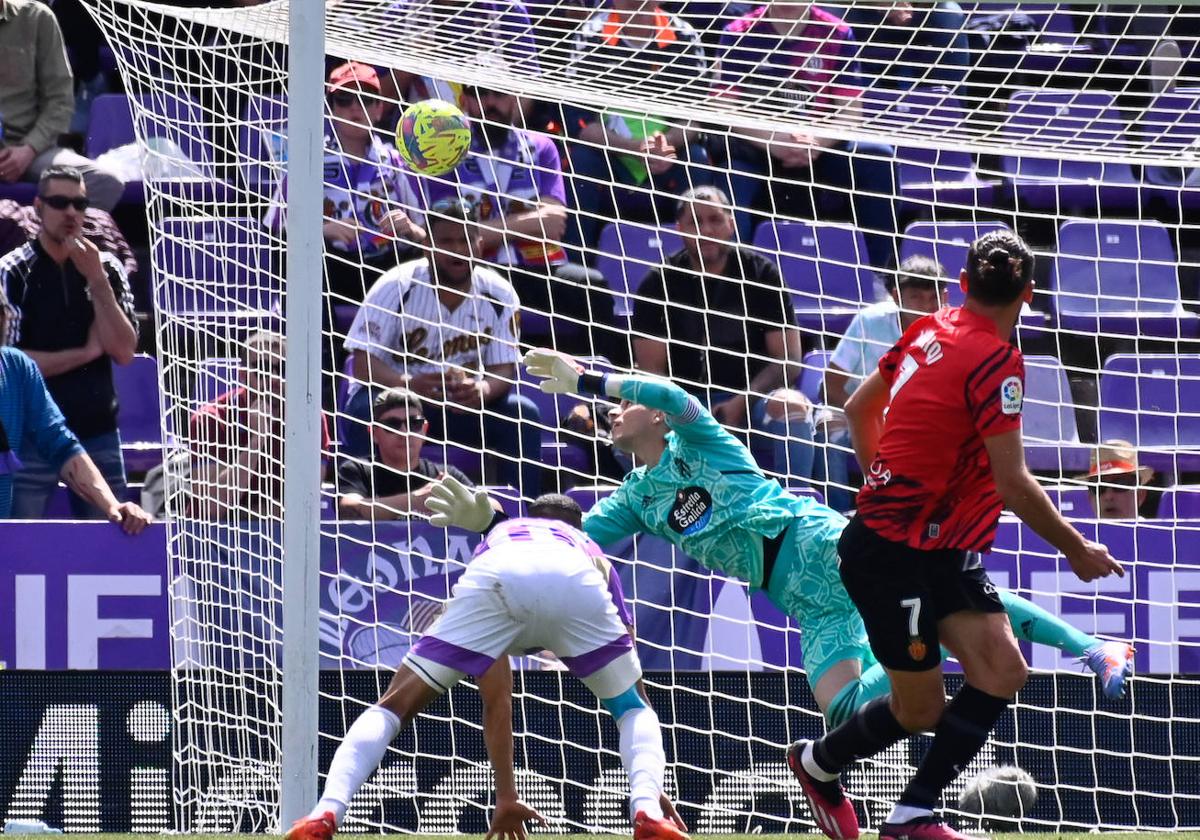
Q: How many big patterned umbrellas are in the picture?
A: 0